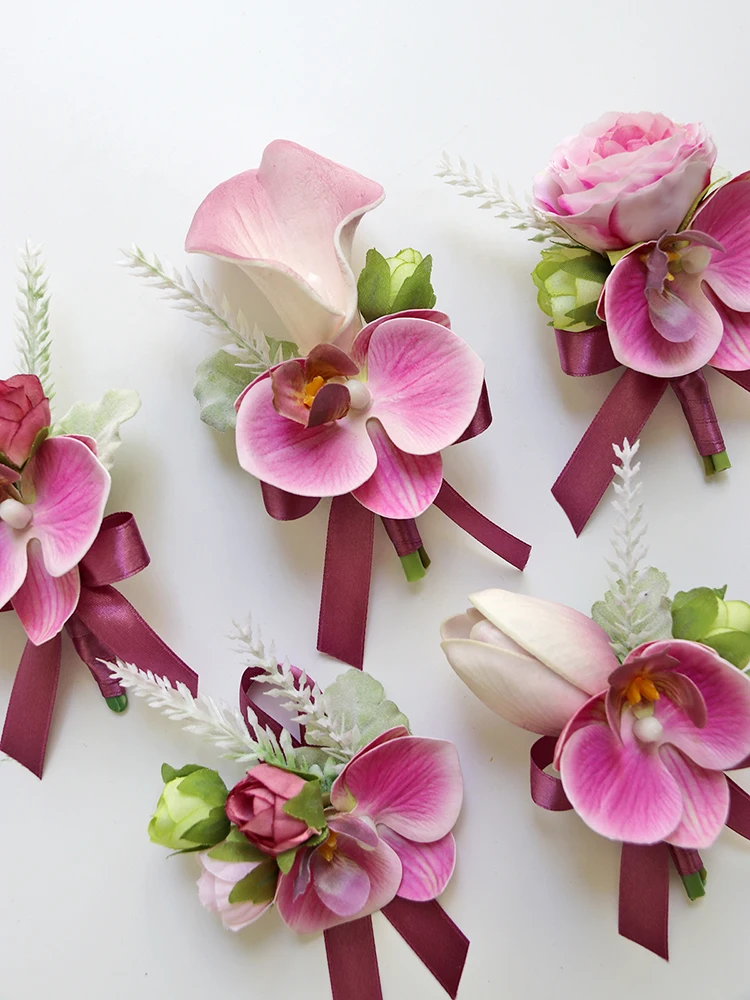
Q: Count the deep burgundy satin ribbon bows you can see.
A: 5